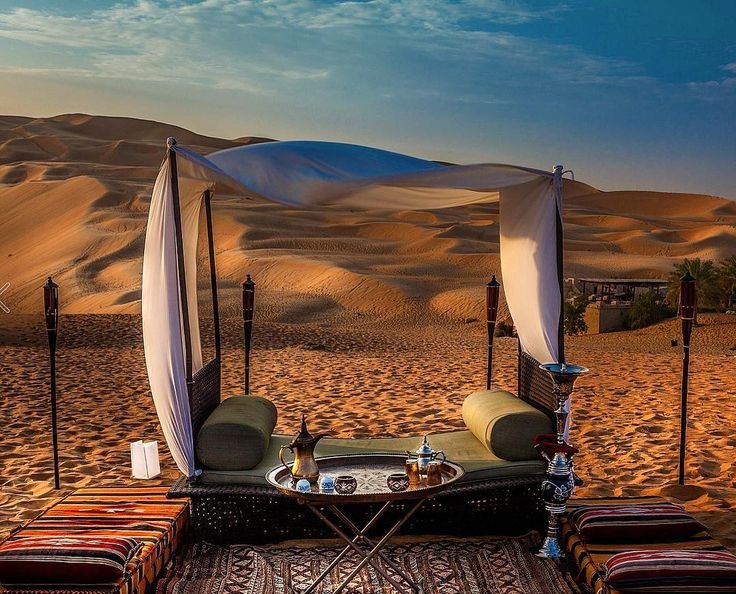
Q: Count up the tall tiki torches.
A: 4